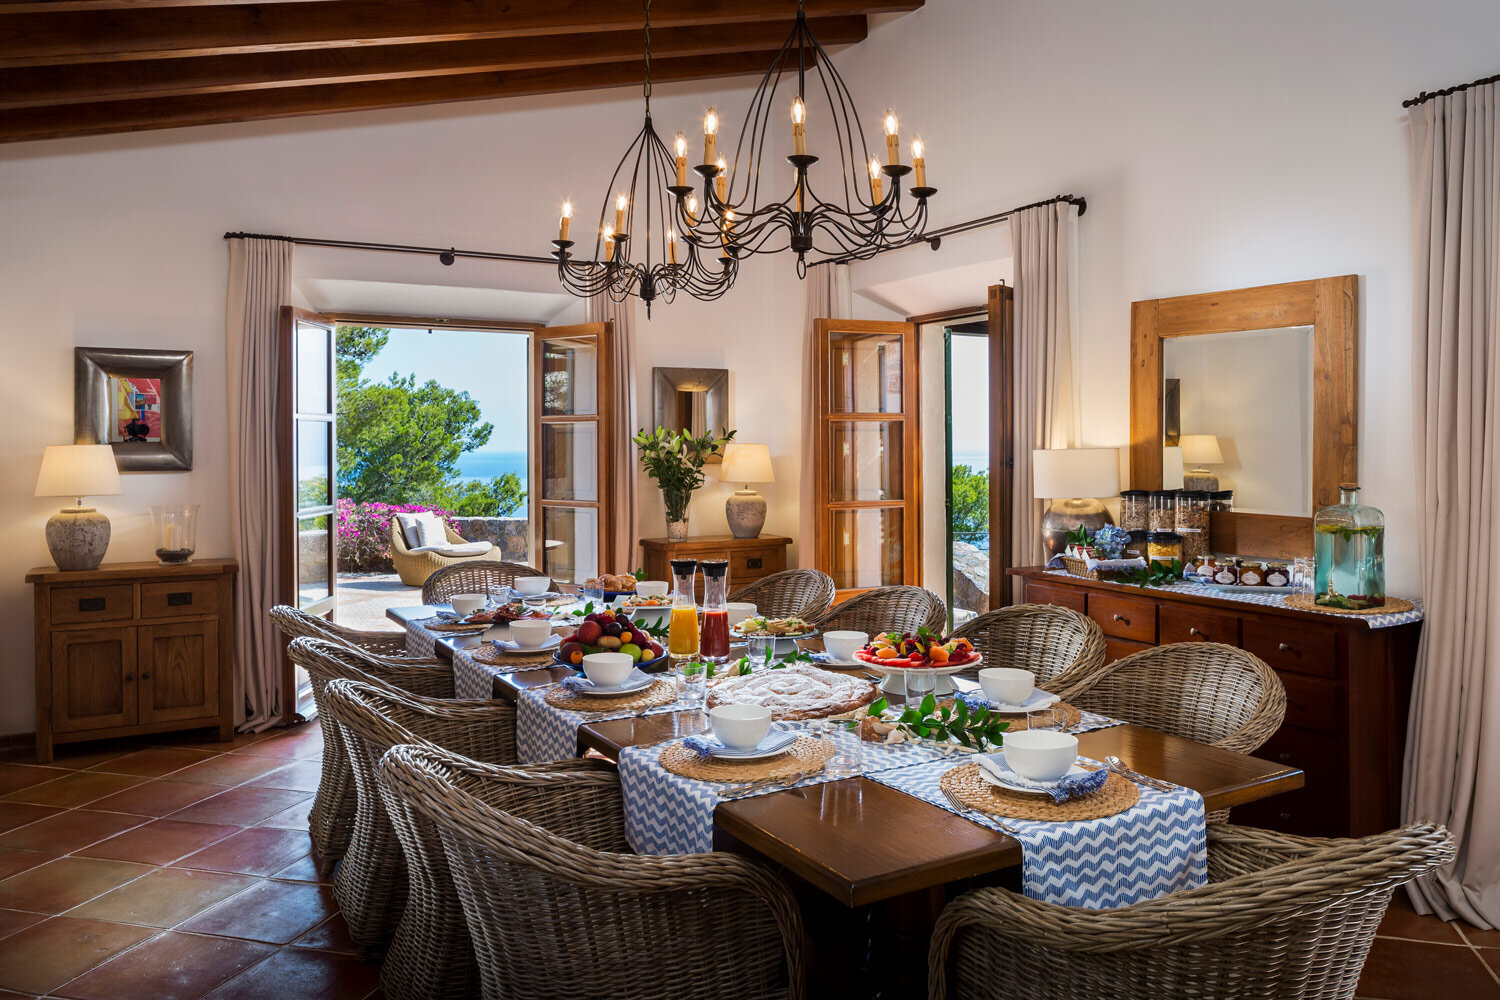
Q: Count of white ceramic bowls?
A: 10